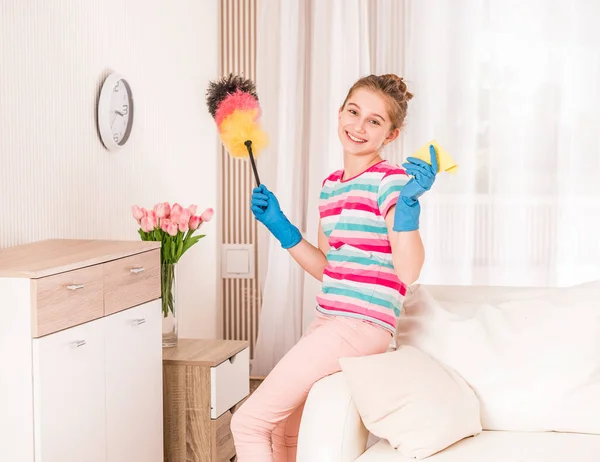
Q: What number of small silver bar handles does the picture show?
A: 4